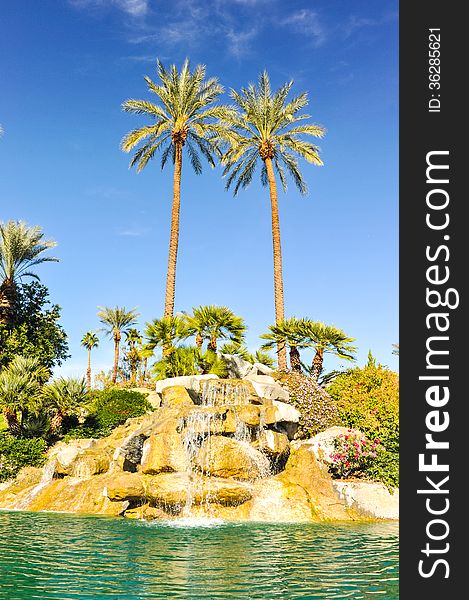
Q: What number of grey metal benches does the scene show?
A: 0